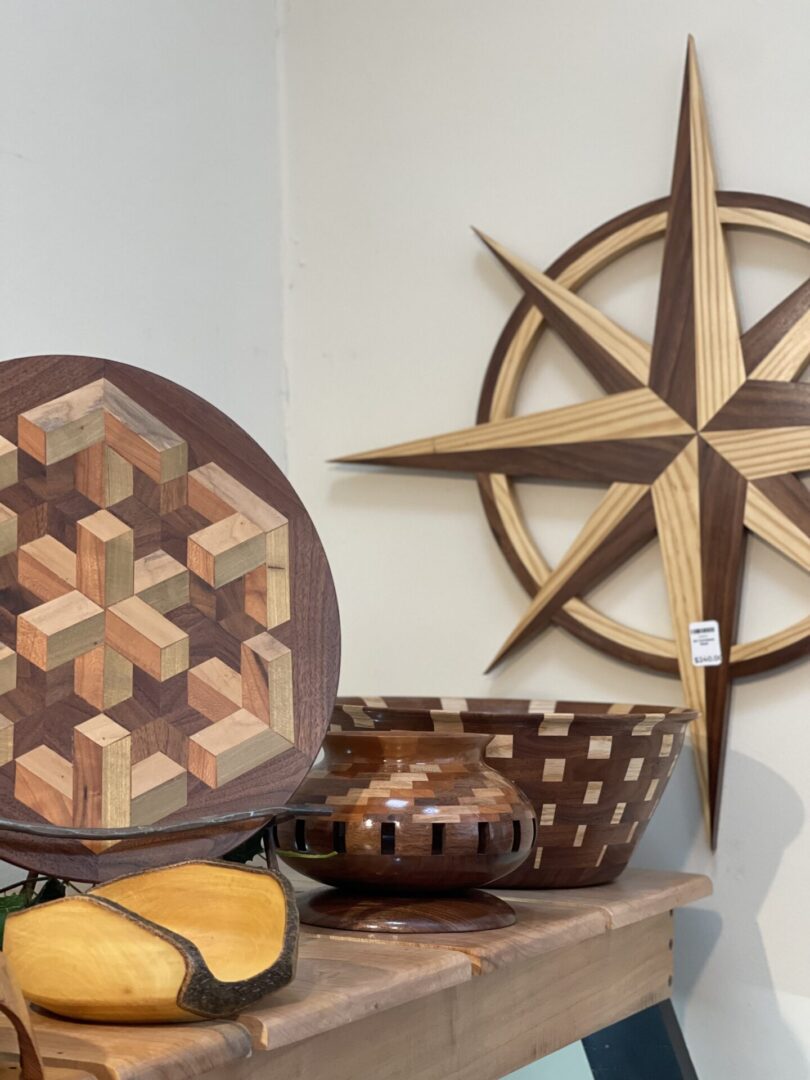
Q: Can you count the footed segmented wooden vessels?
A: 1